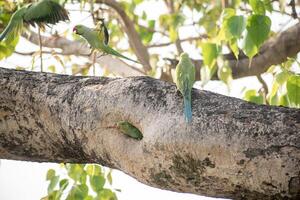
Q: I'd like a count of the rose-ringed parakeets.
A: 4